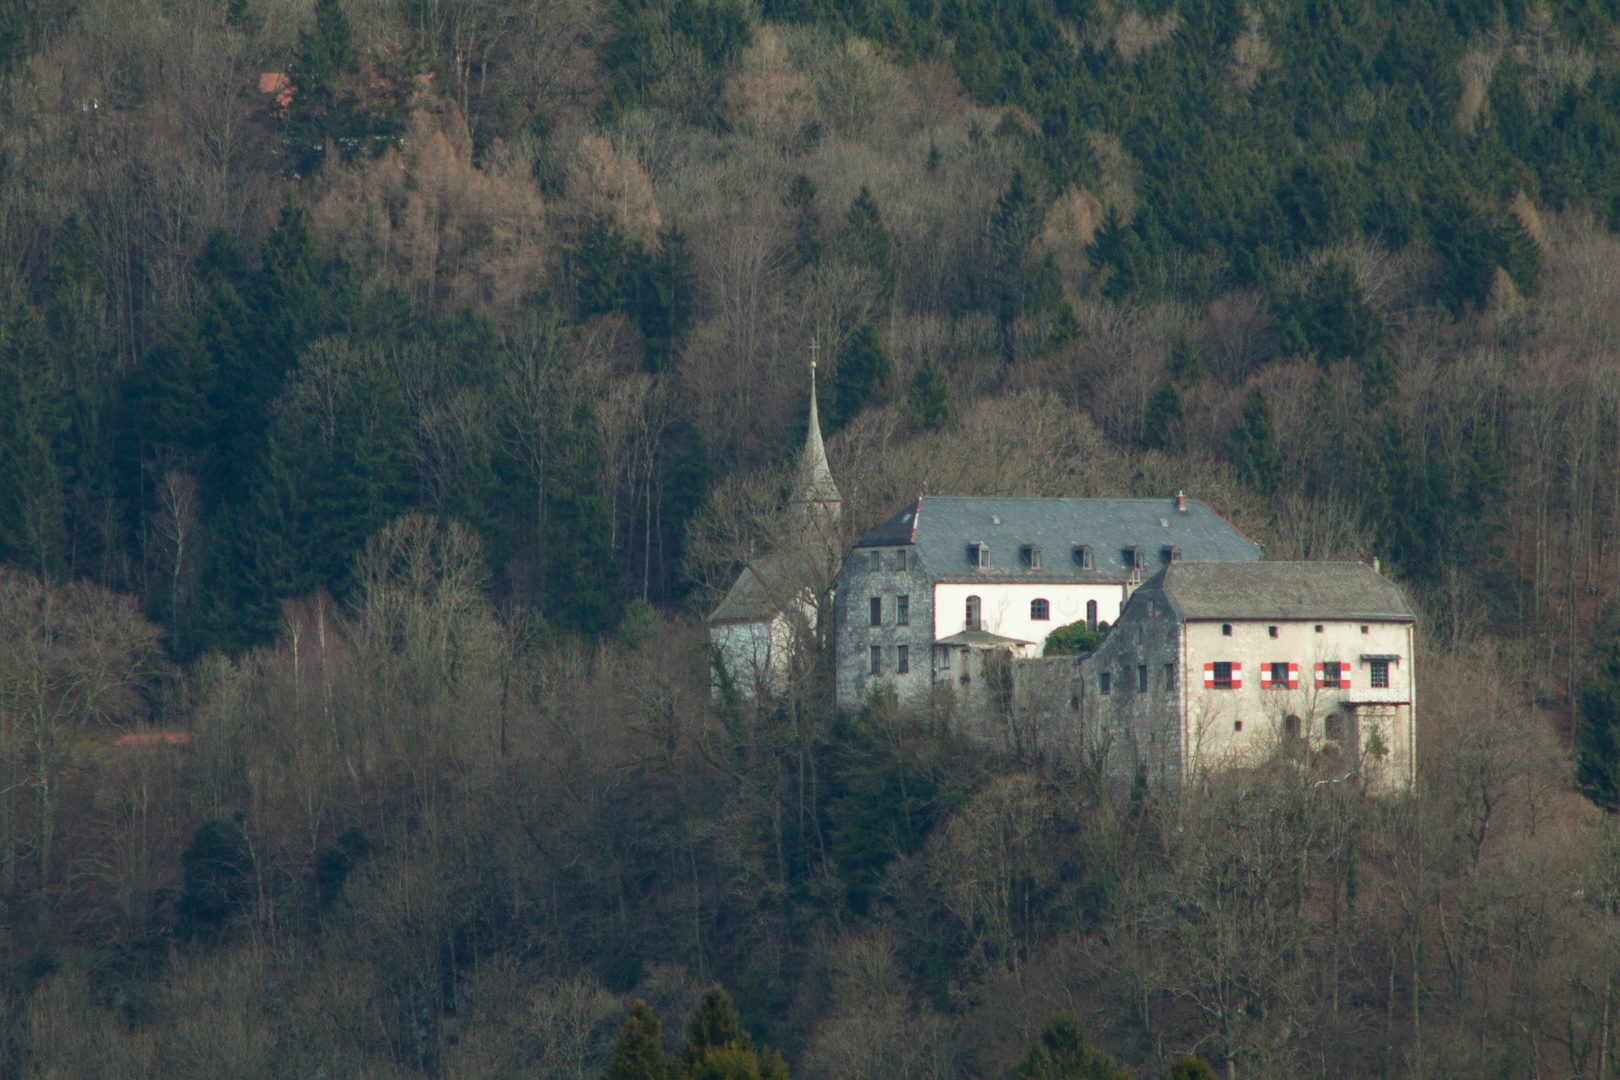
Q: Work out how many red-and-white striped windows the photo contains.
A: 3